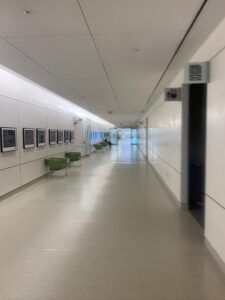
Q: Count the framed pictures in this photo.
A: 7